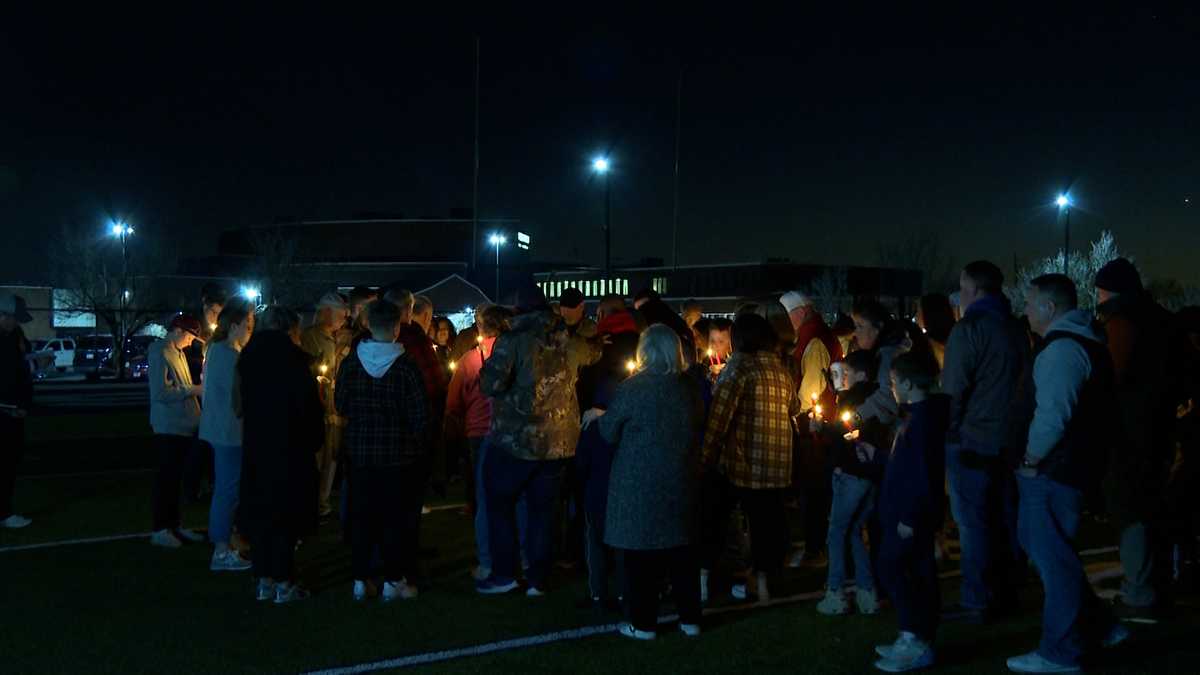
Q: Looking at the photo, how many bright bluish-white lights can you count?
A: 5